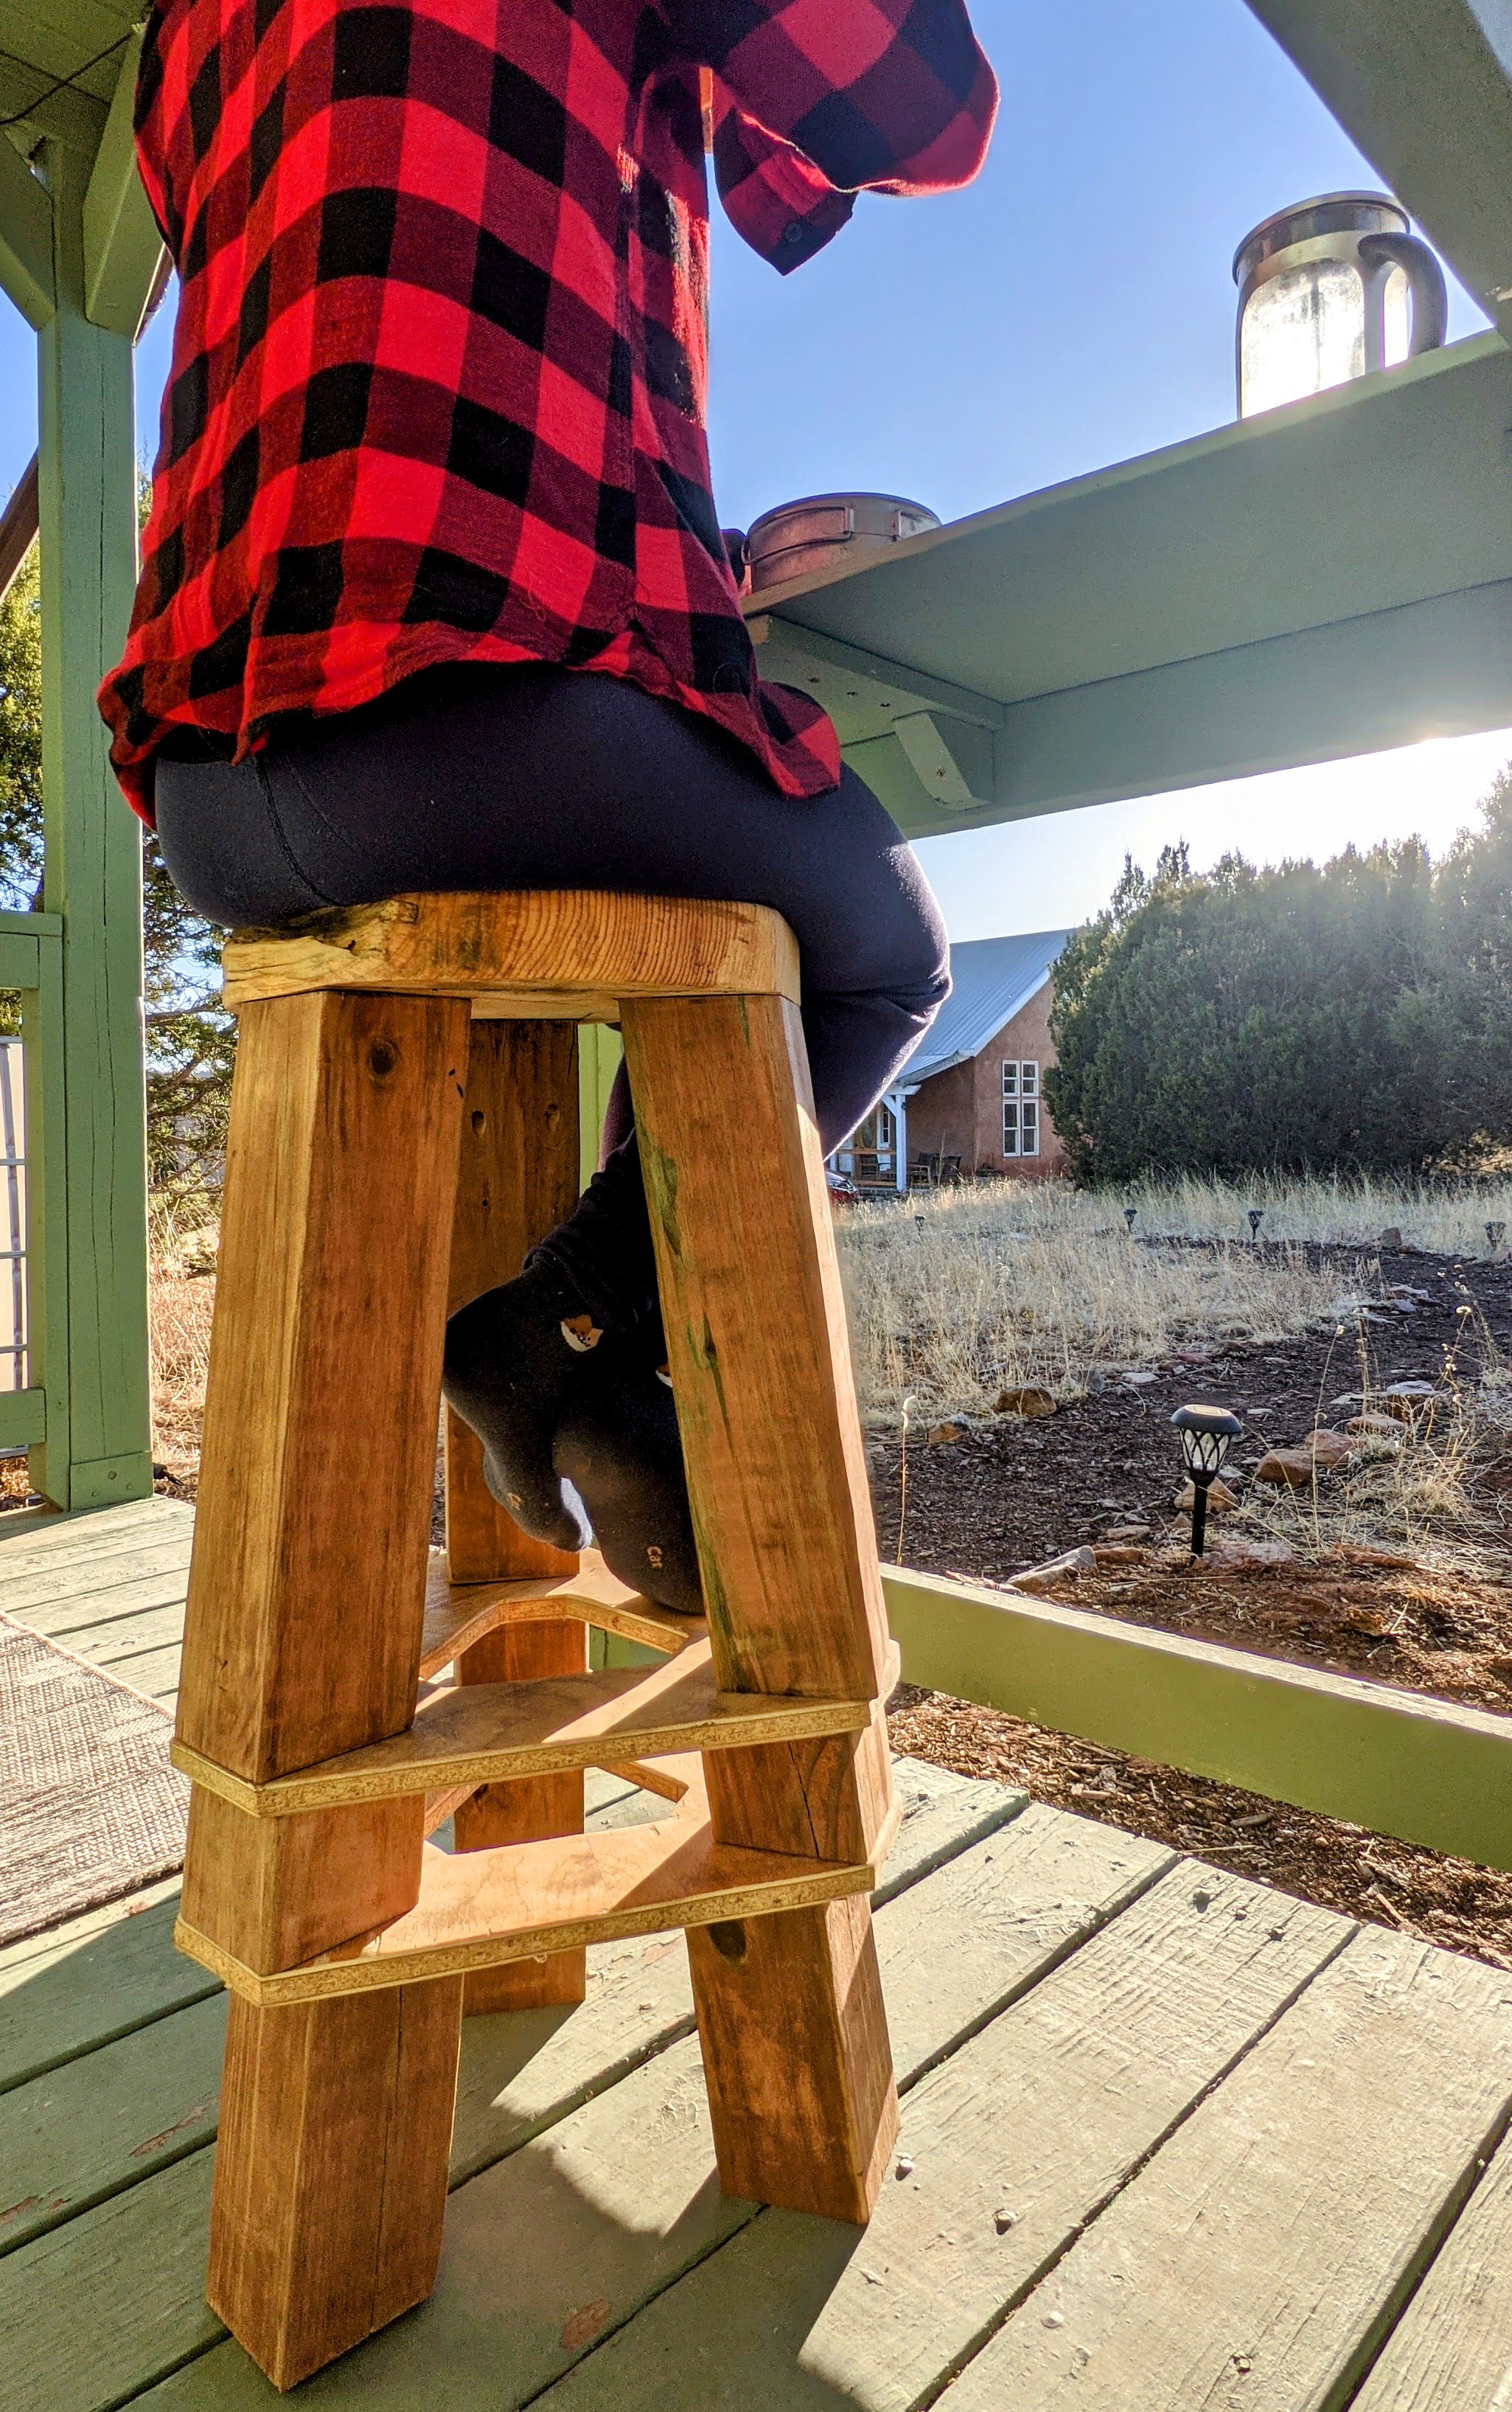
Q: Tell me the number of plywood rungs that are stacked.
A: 2